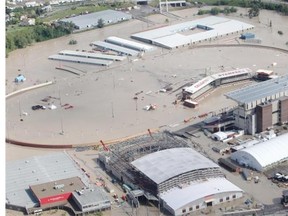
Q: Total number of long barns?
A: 4